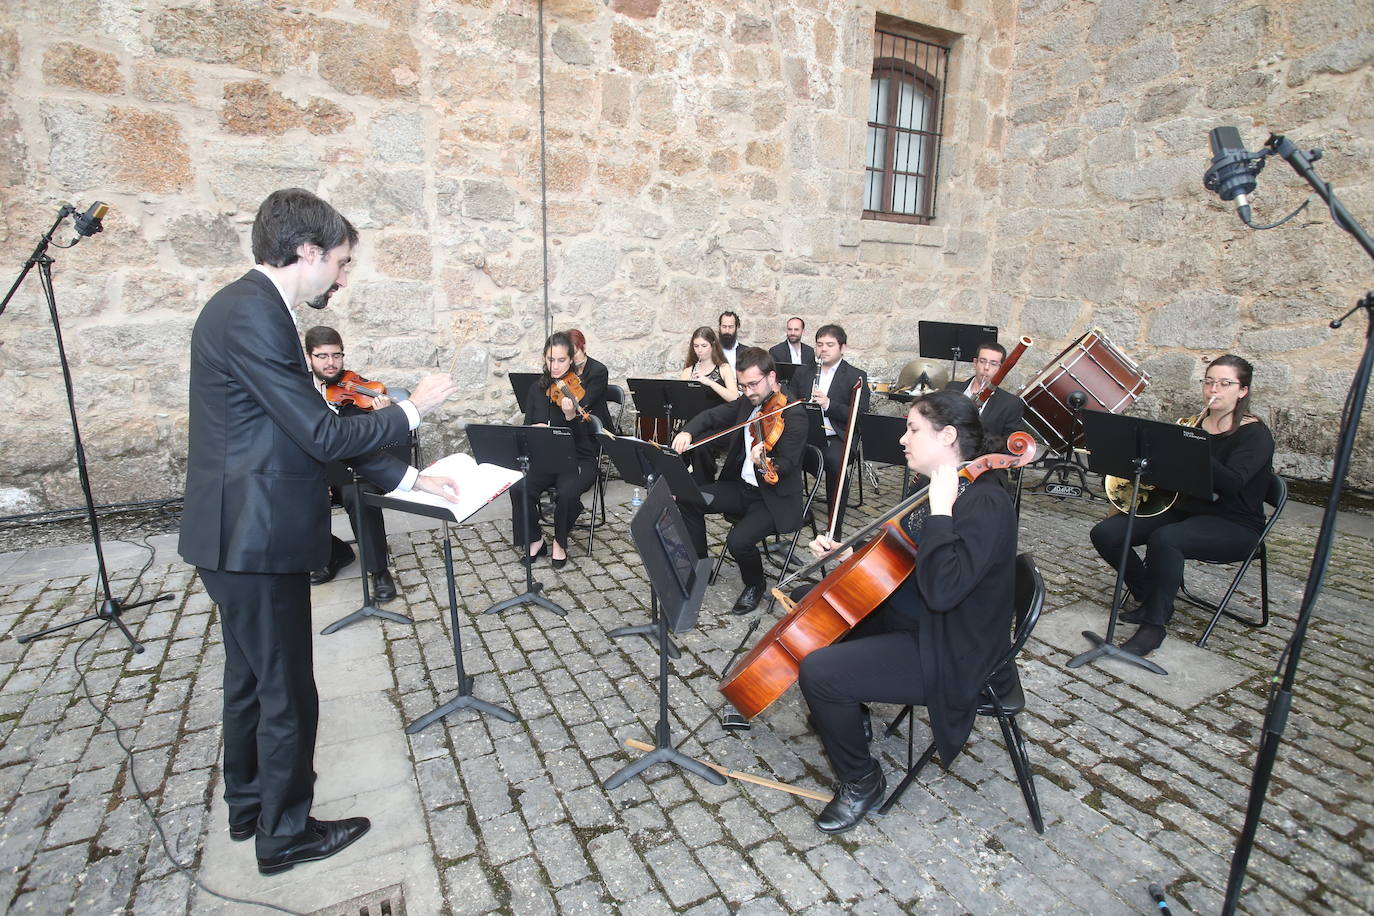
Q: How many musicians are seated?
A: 11